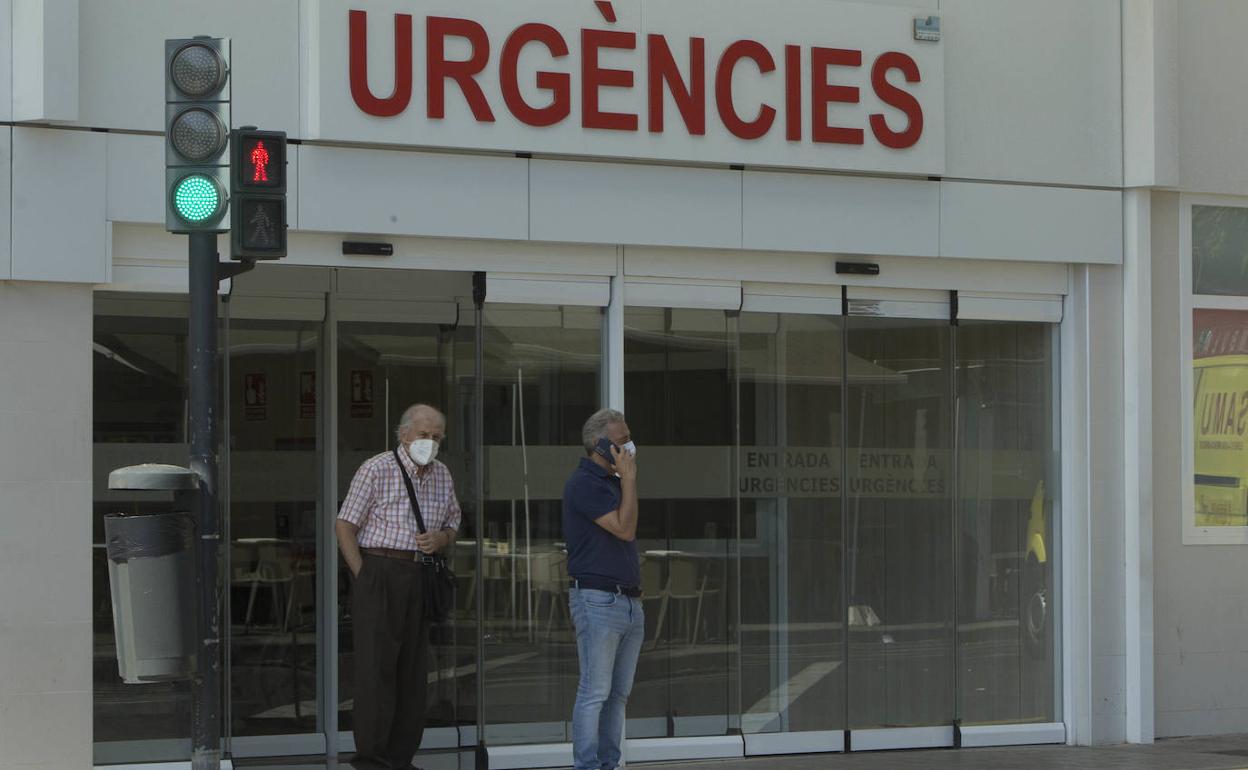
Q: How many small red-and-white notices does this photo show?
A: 3